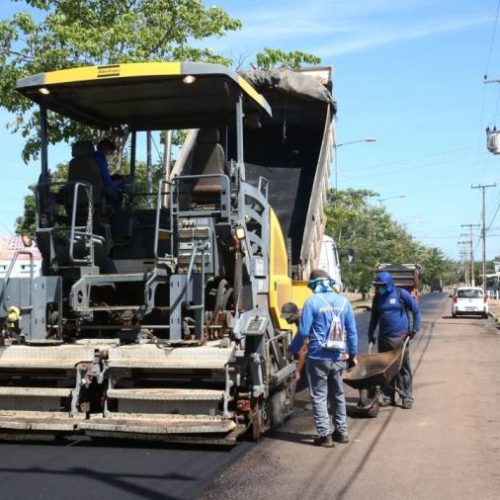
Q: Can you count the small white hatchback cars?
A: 1